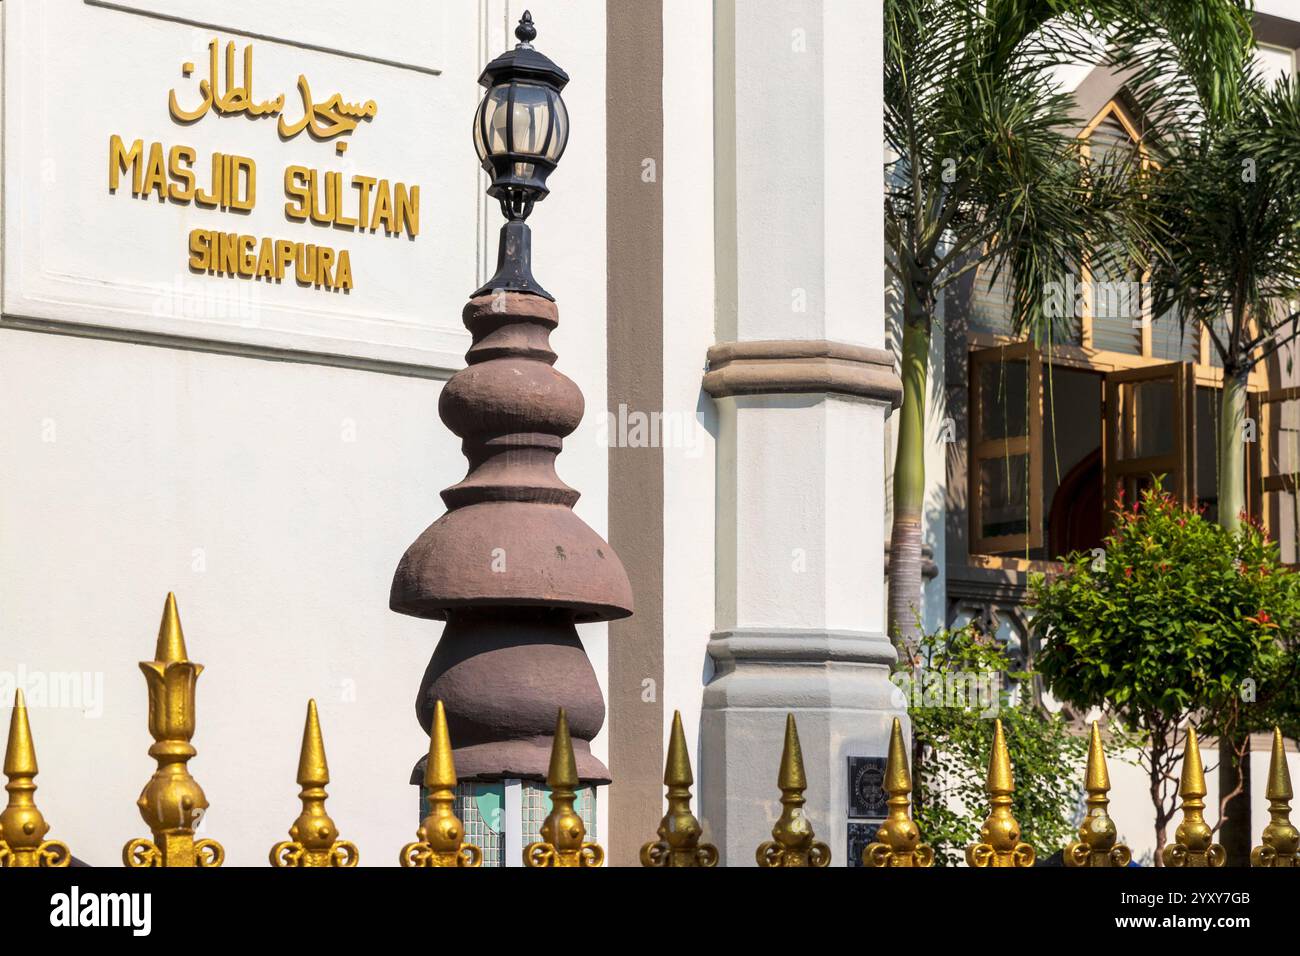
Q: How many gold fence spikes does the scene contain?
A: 12